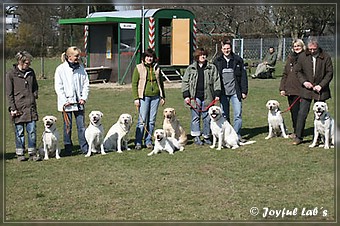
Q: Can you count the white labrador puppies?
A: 7